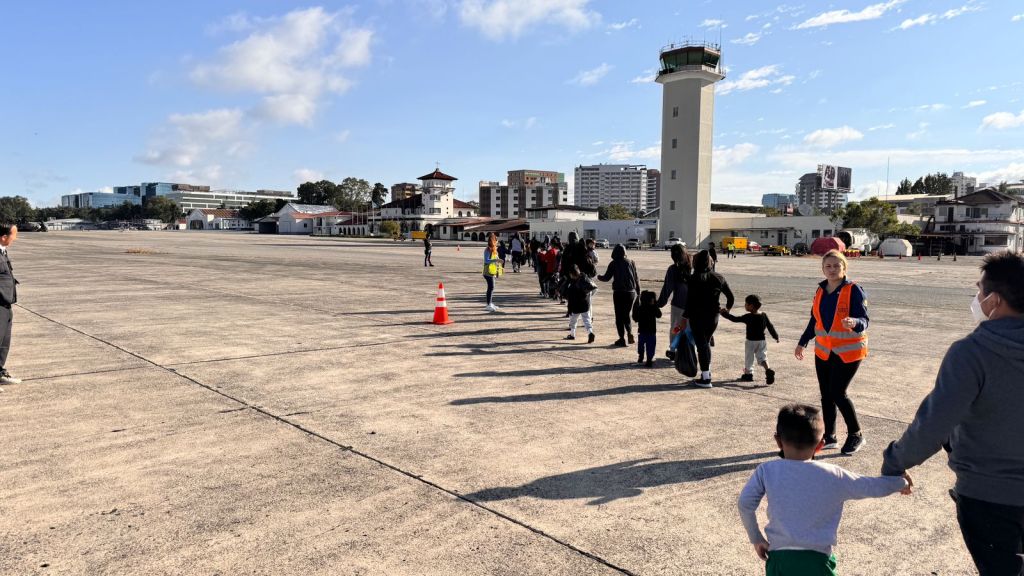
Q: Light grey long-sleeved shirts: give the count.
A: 1